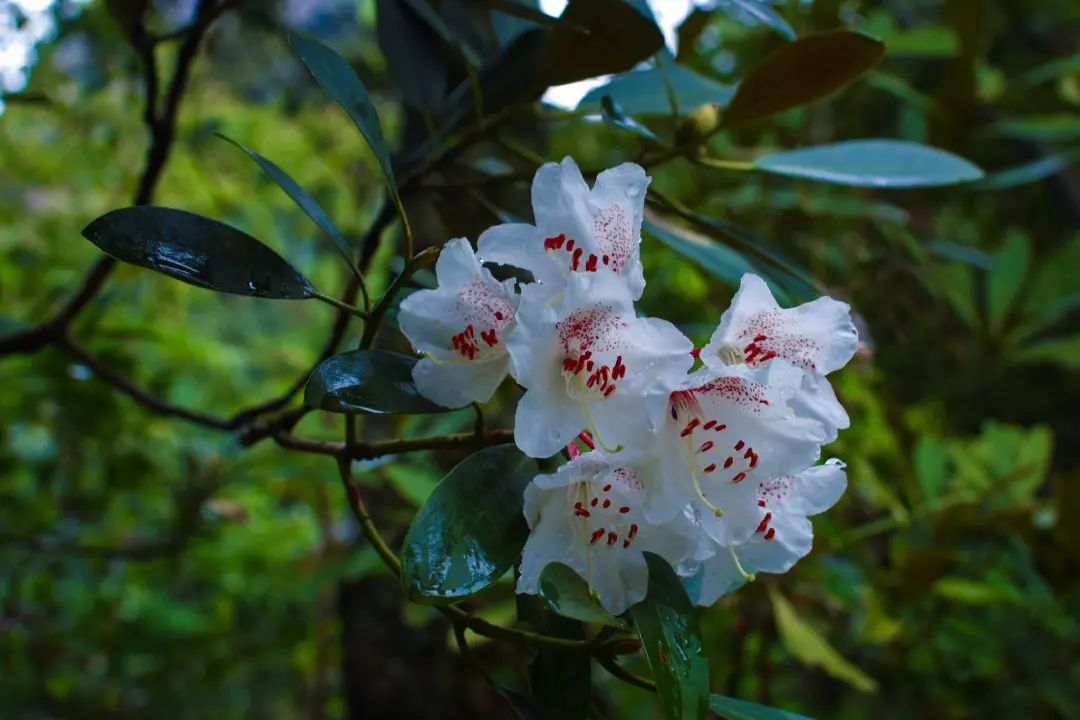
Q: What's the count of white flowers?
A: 7